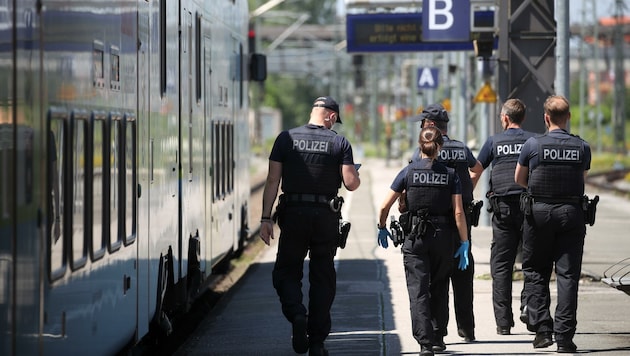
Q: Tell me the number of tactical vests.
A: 5